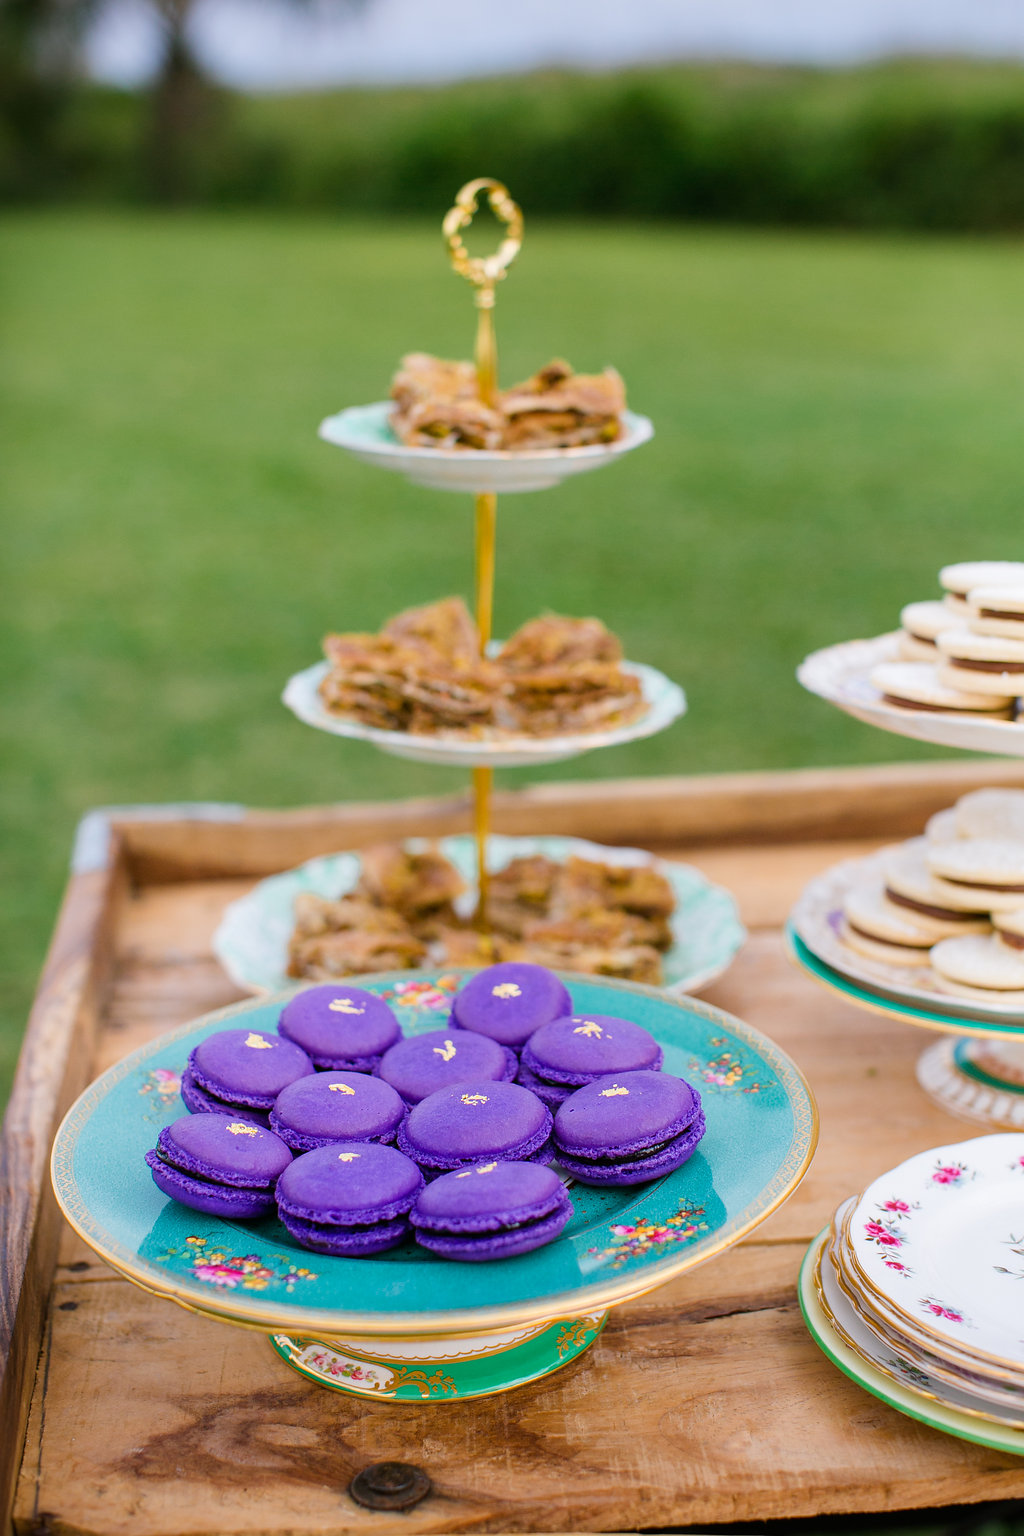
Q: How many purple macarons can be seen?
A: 11